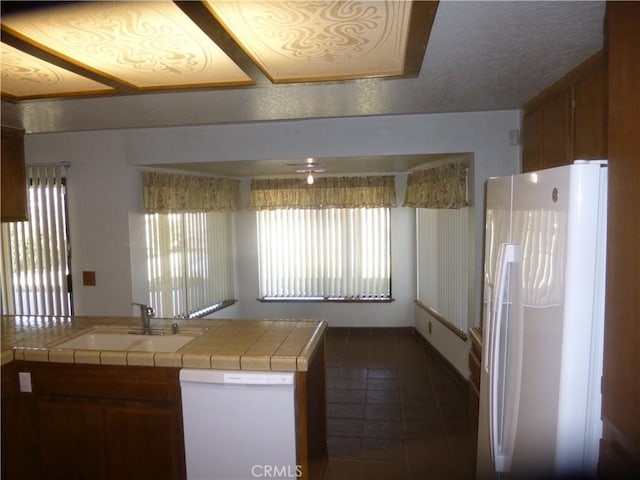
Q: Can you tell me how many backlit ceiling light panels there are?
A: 3